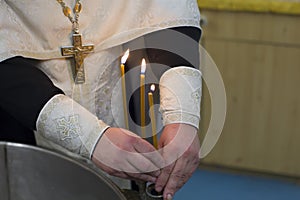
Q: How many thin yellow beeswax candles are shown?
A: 3